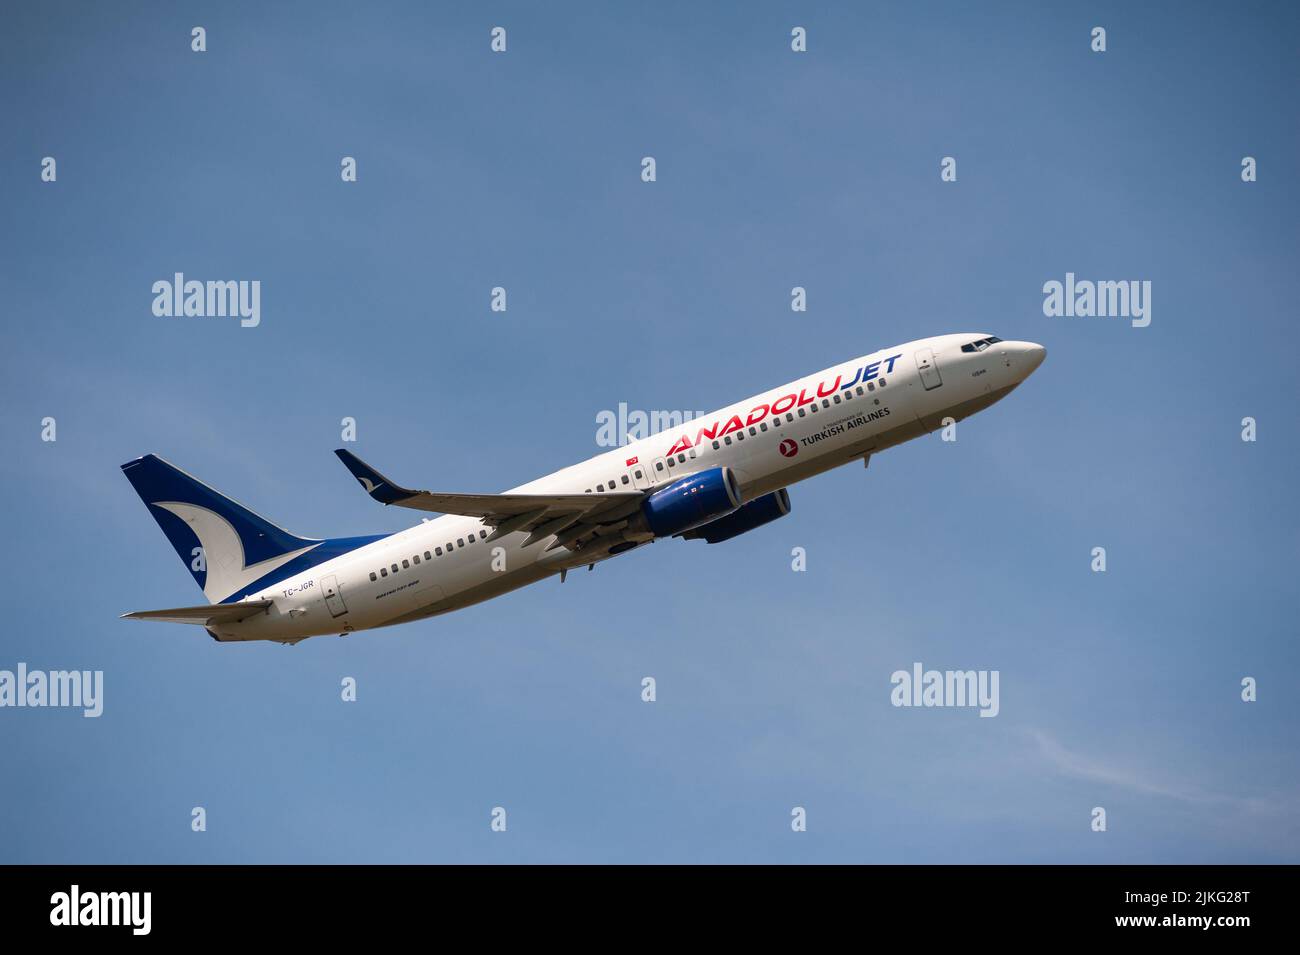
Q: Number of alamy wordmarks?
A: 6